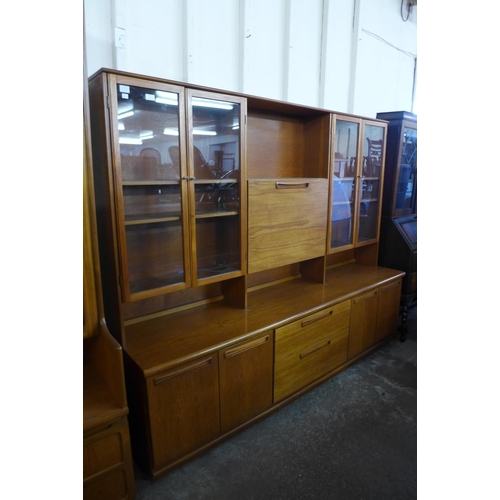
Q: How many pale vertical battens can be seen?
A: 6